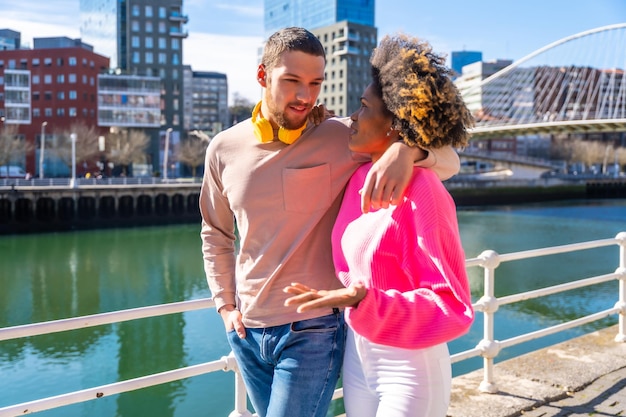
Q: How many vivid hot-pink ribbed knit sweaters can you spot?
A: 1